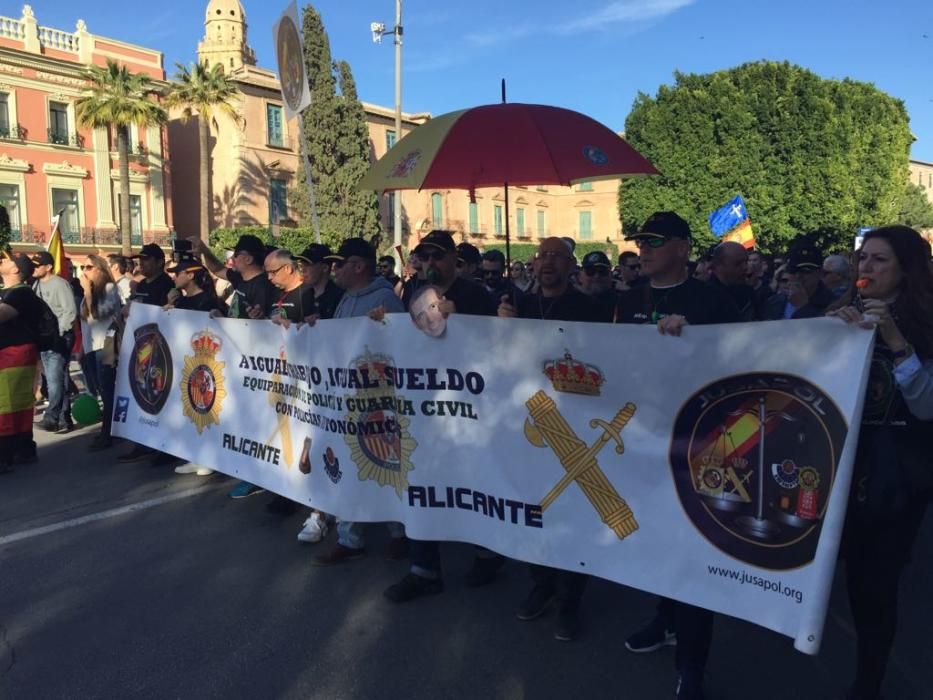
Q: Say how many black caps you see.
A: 12